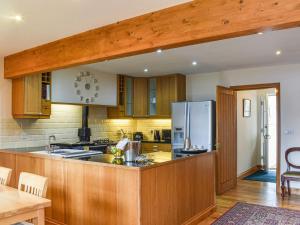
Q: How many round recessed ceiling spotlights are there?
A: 6